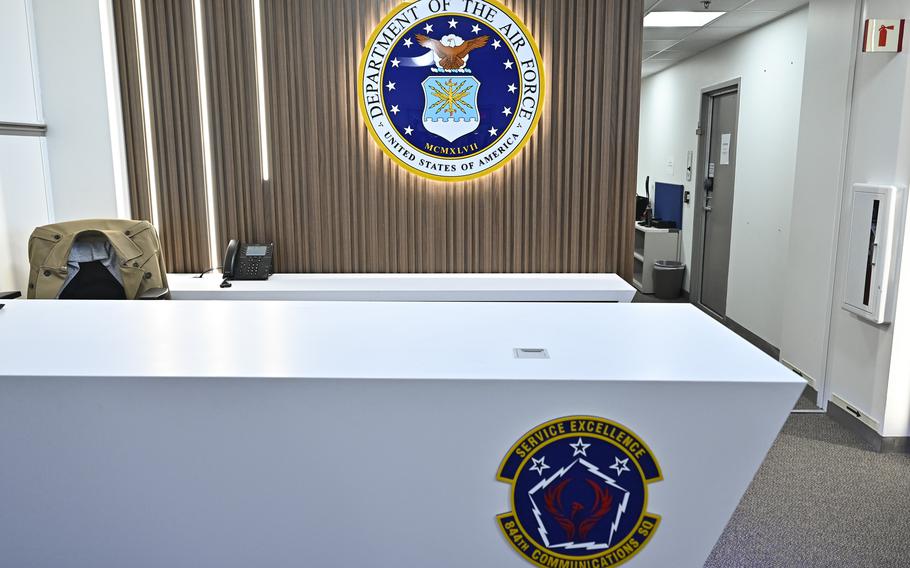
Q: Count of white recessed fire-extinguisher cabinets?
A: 1